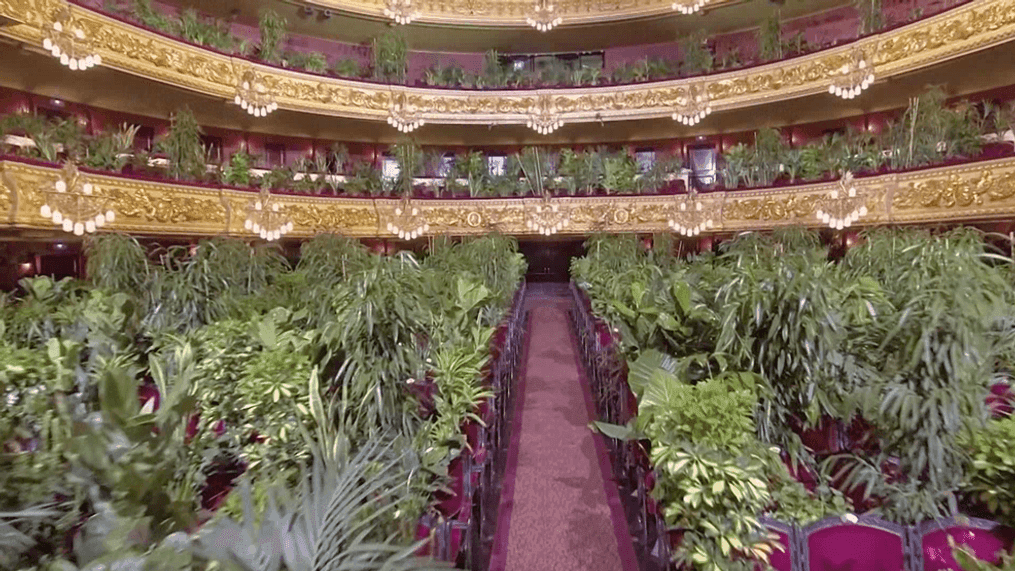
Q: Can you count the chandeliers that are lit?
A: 15